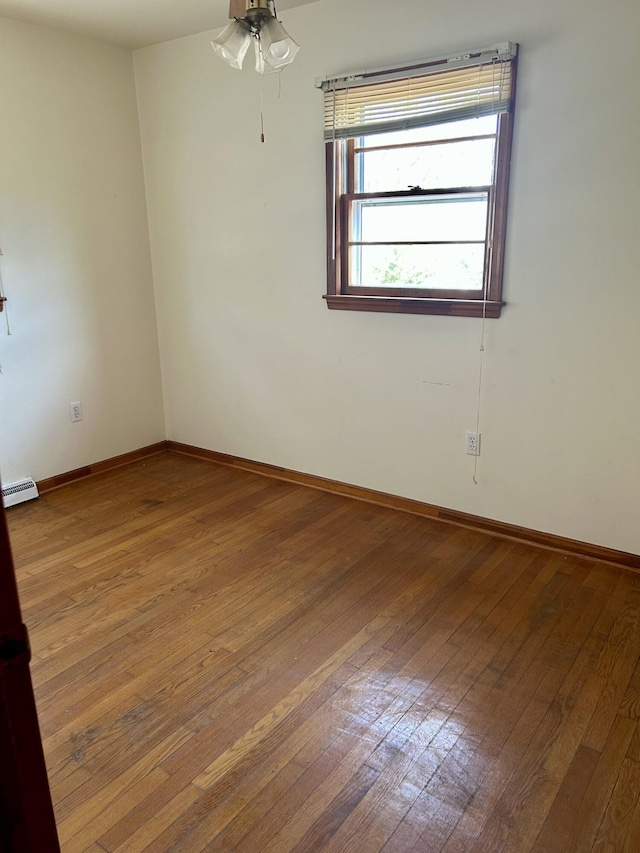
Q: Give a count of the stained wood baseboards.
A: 2